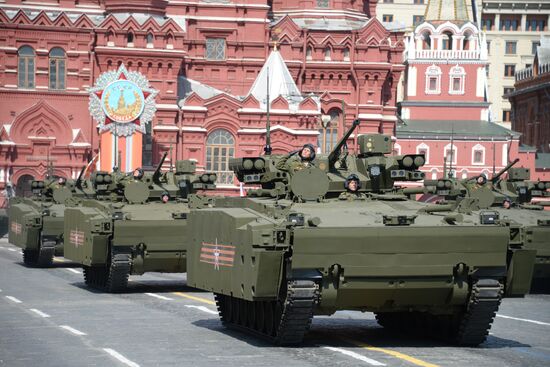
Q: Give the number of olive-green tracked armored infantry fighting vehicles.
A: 4